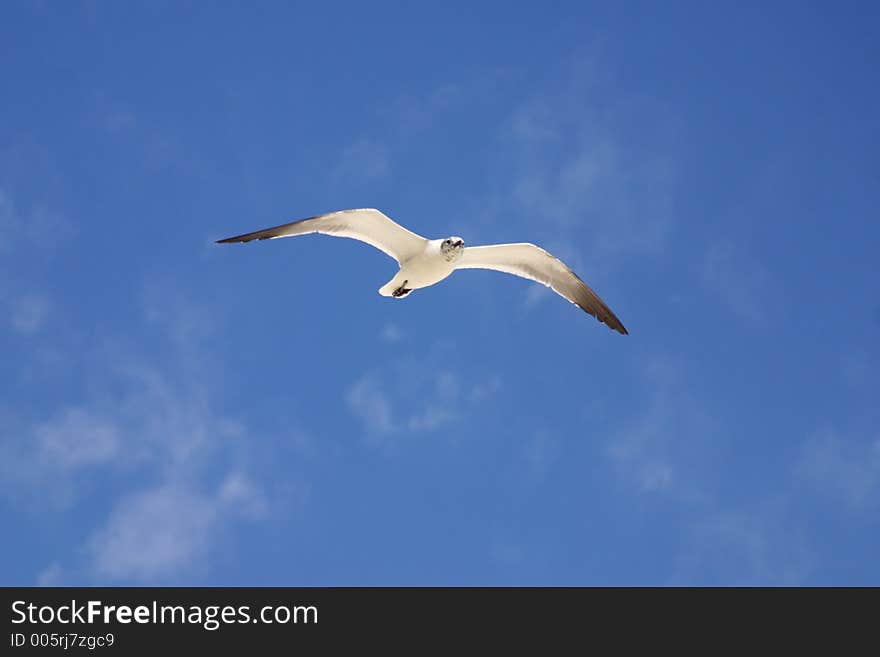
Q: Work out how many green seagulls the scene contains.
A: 0